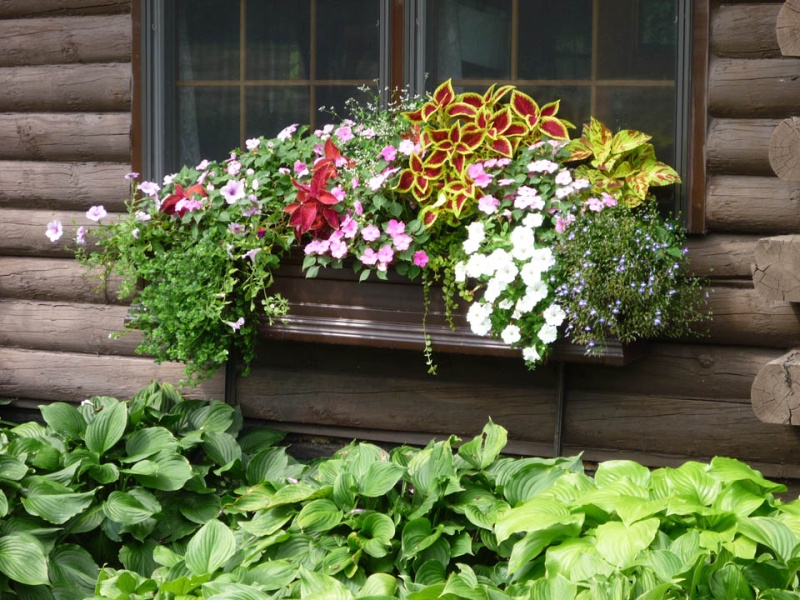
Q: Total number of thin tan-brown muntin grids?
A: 2